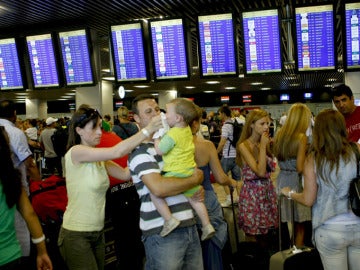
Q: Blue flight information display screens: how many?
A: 9